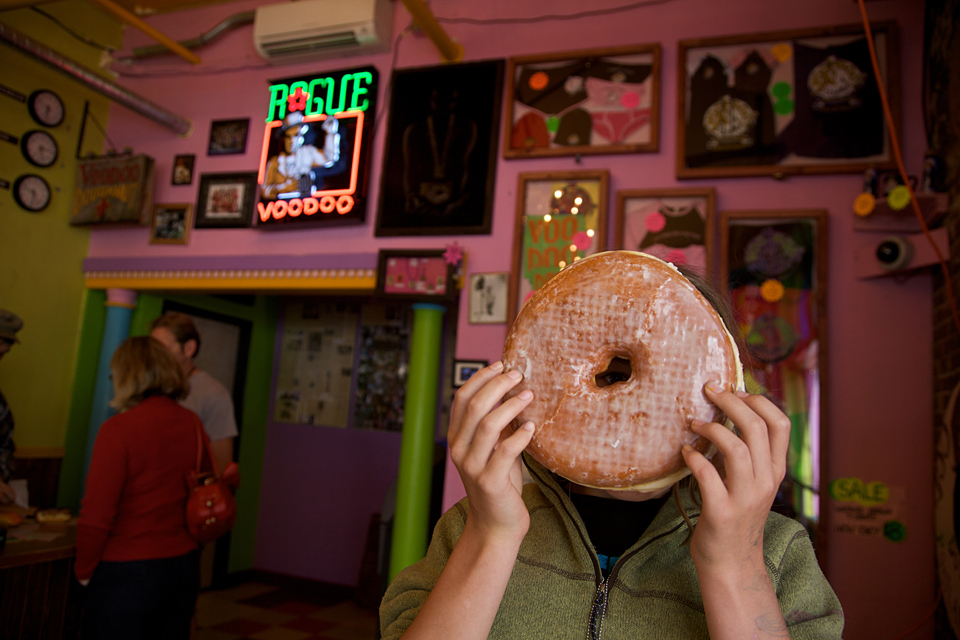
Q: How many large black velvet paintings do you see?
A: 1